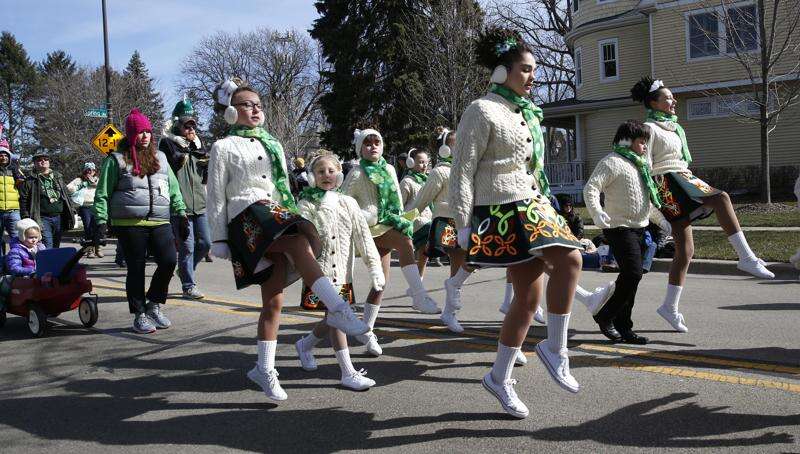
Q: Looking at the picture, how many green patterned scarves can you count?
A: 8